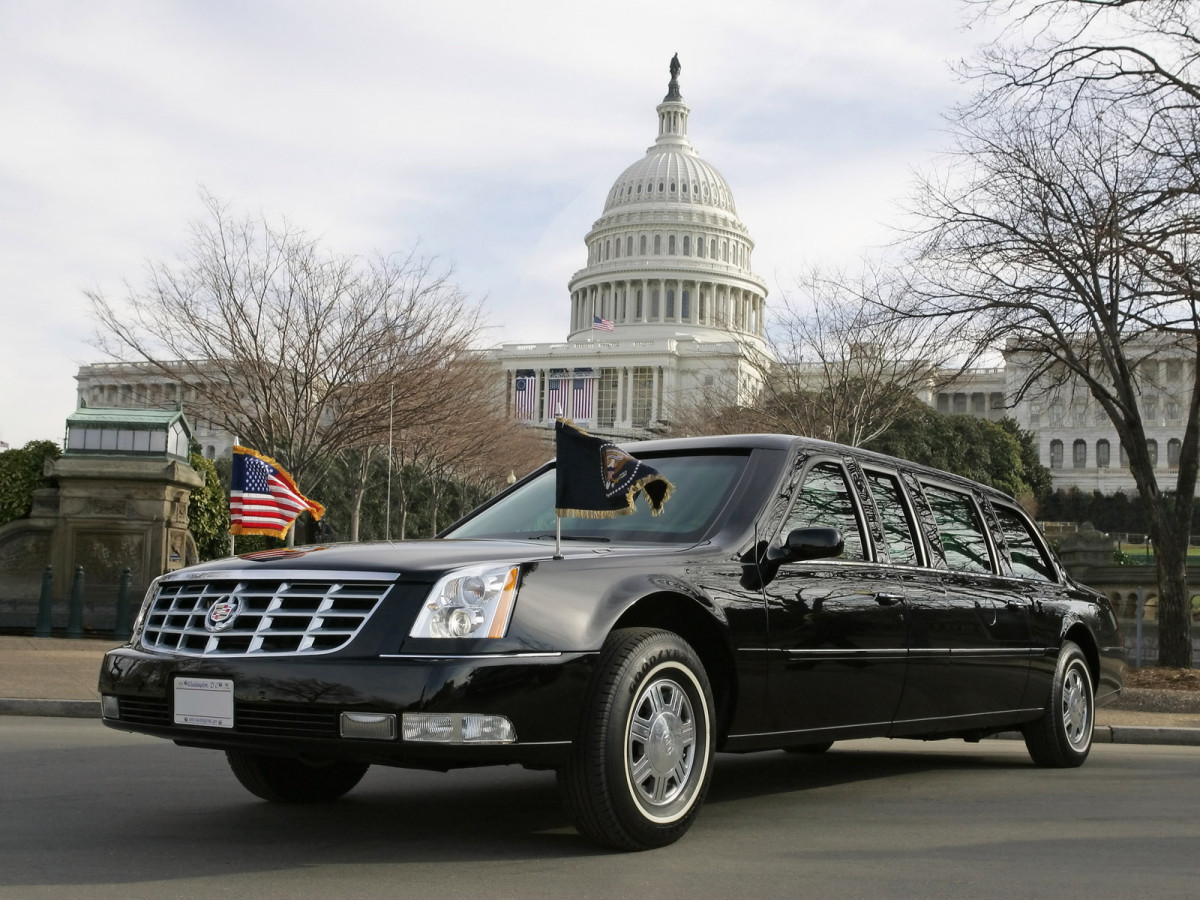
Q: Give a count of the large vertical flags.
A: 3